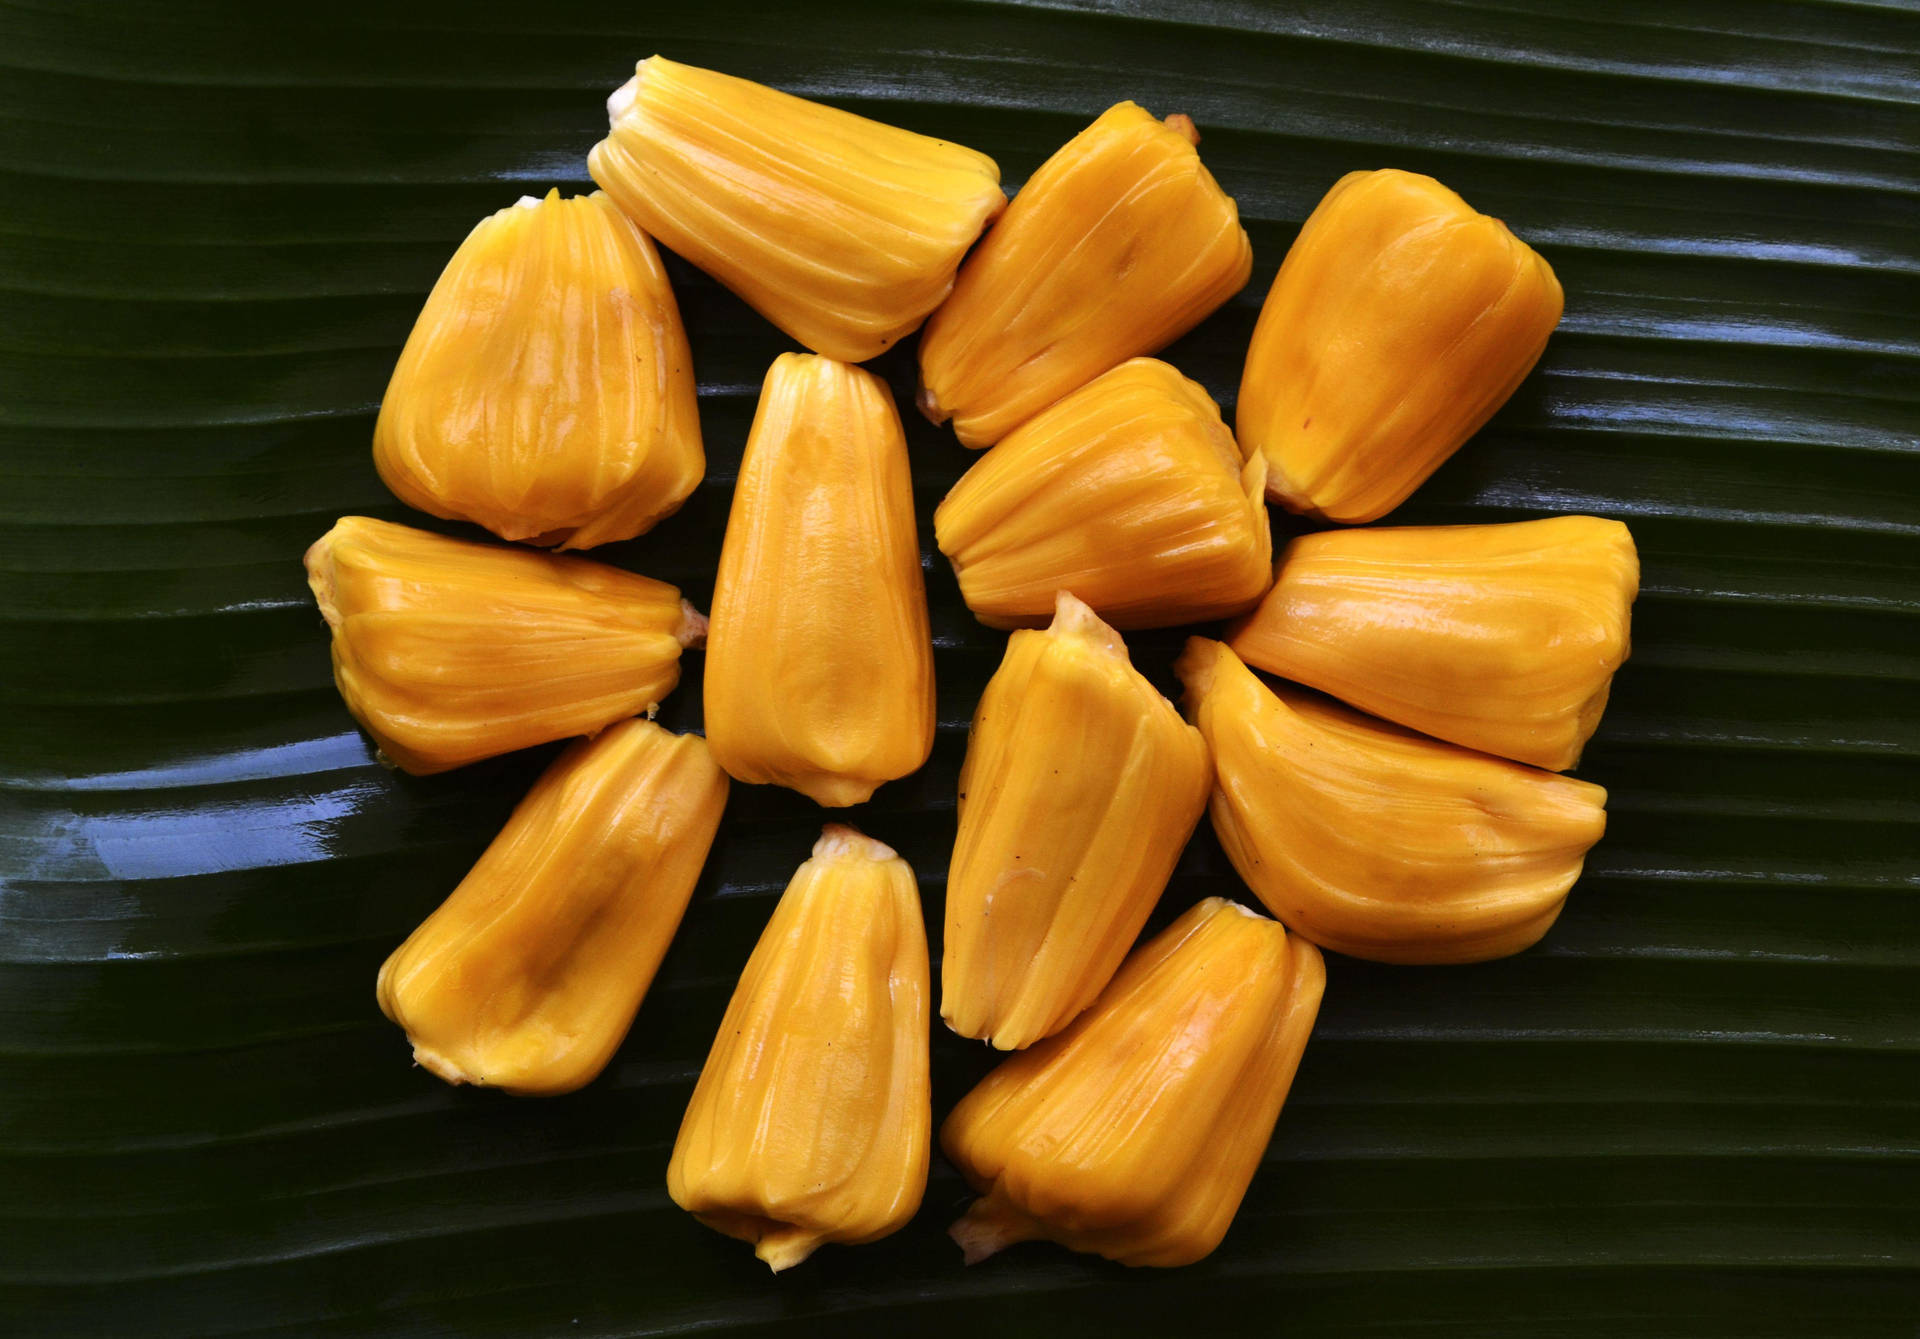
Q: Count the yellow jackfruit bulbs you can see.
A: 13